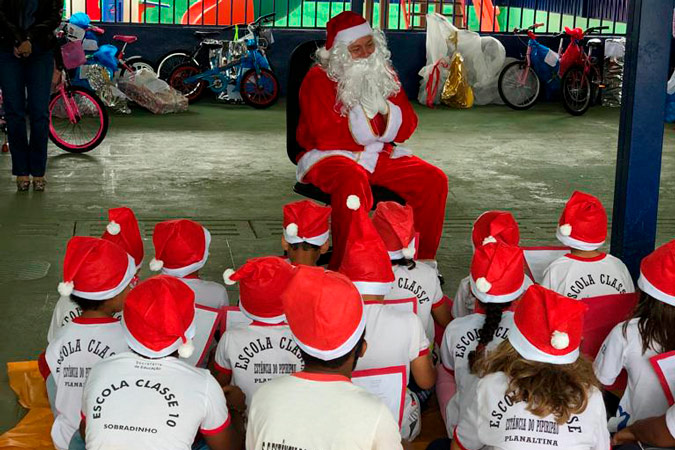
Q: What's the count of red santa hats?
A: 15